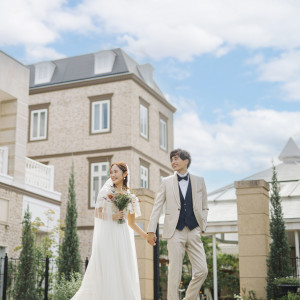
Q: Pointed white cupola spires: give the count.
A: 1